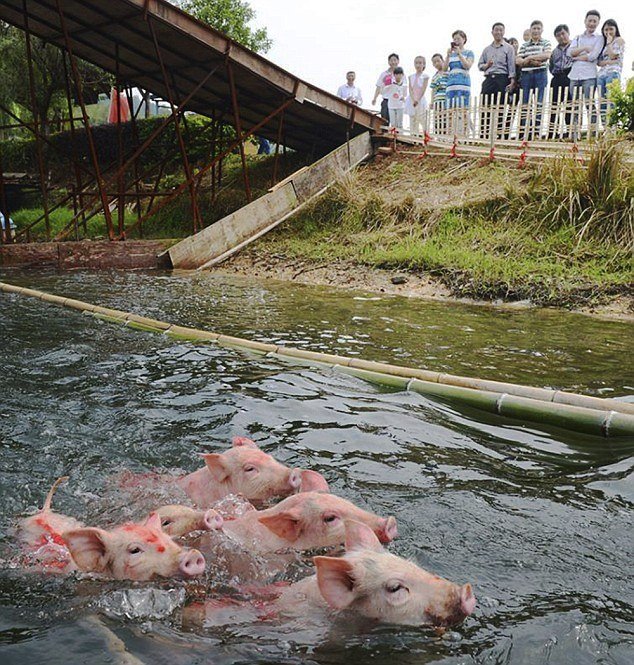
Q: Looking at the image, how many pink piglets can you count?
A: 5